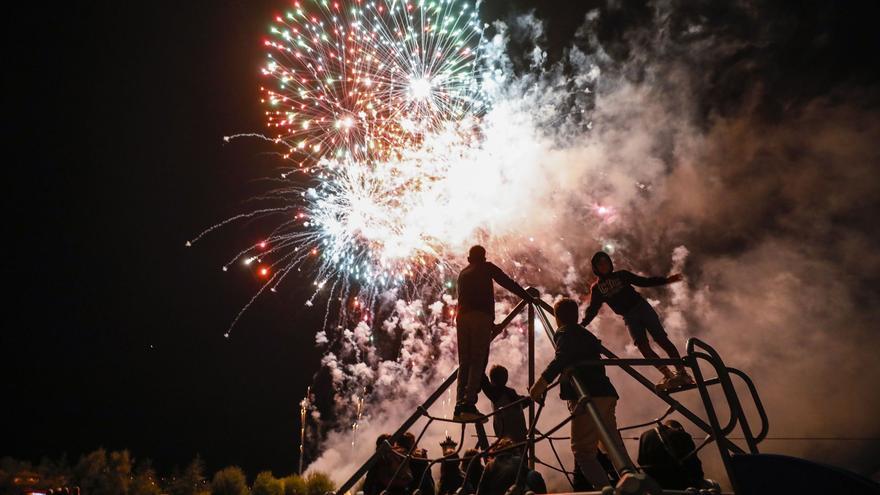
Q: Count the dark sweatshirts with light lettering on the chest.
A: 1